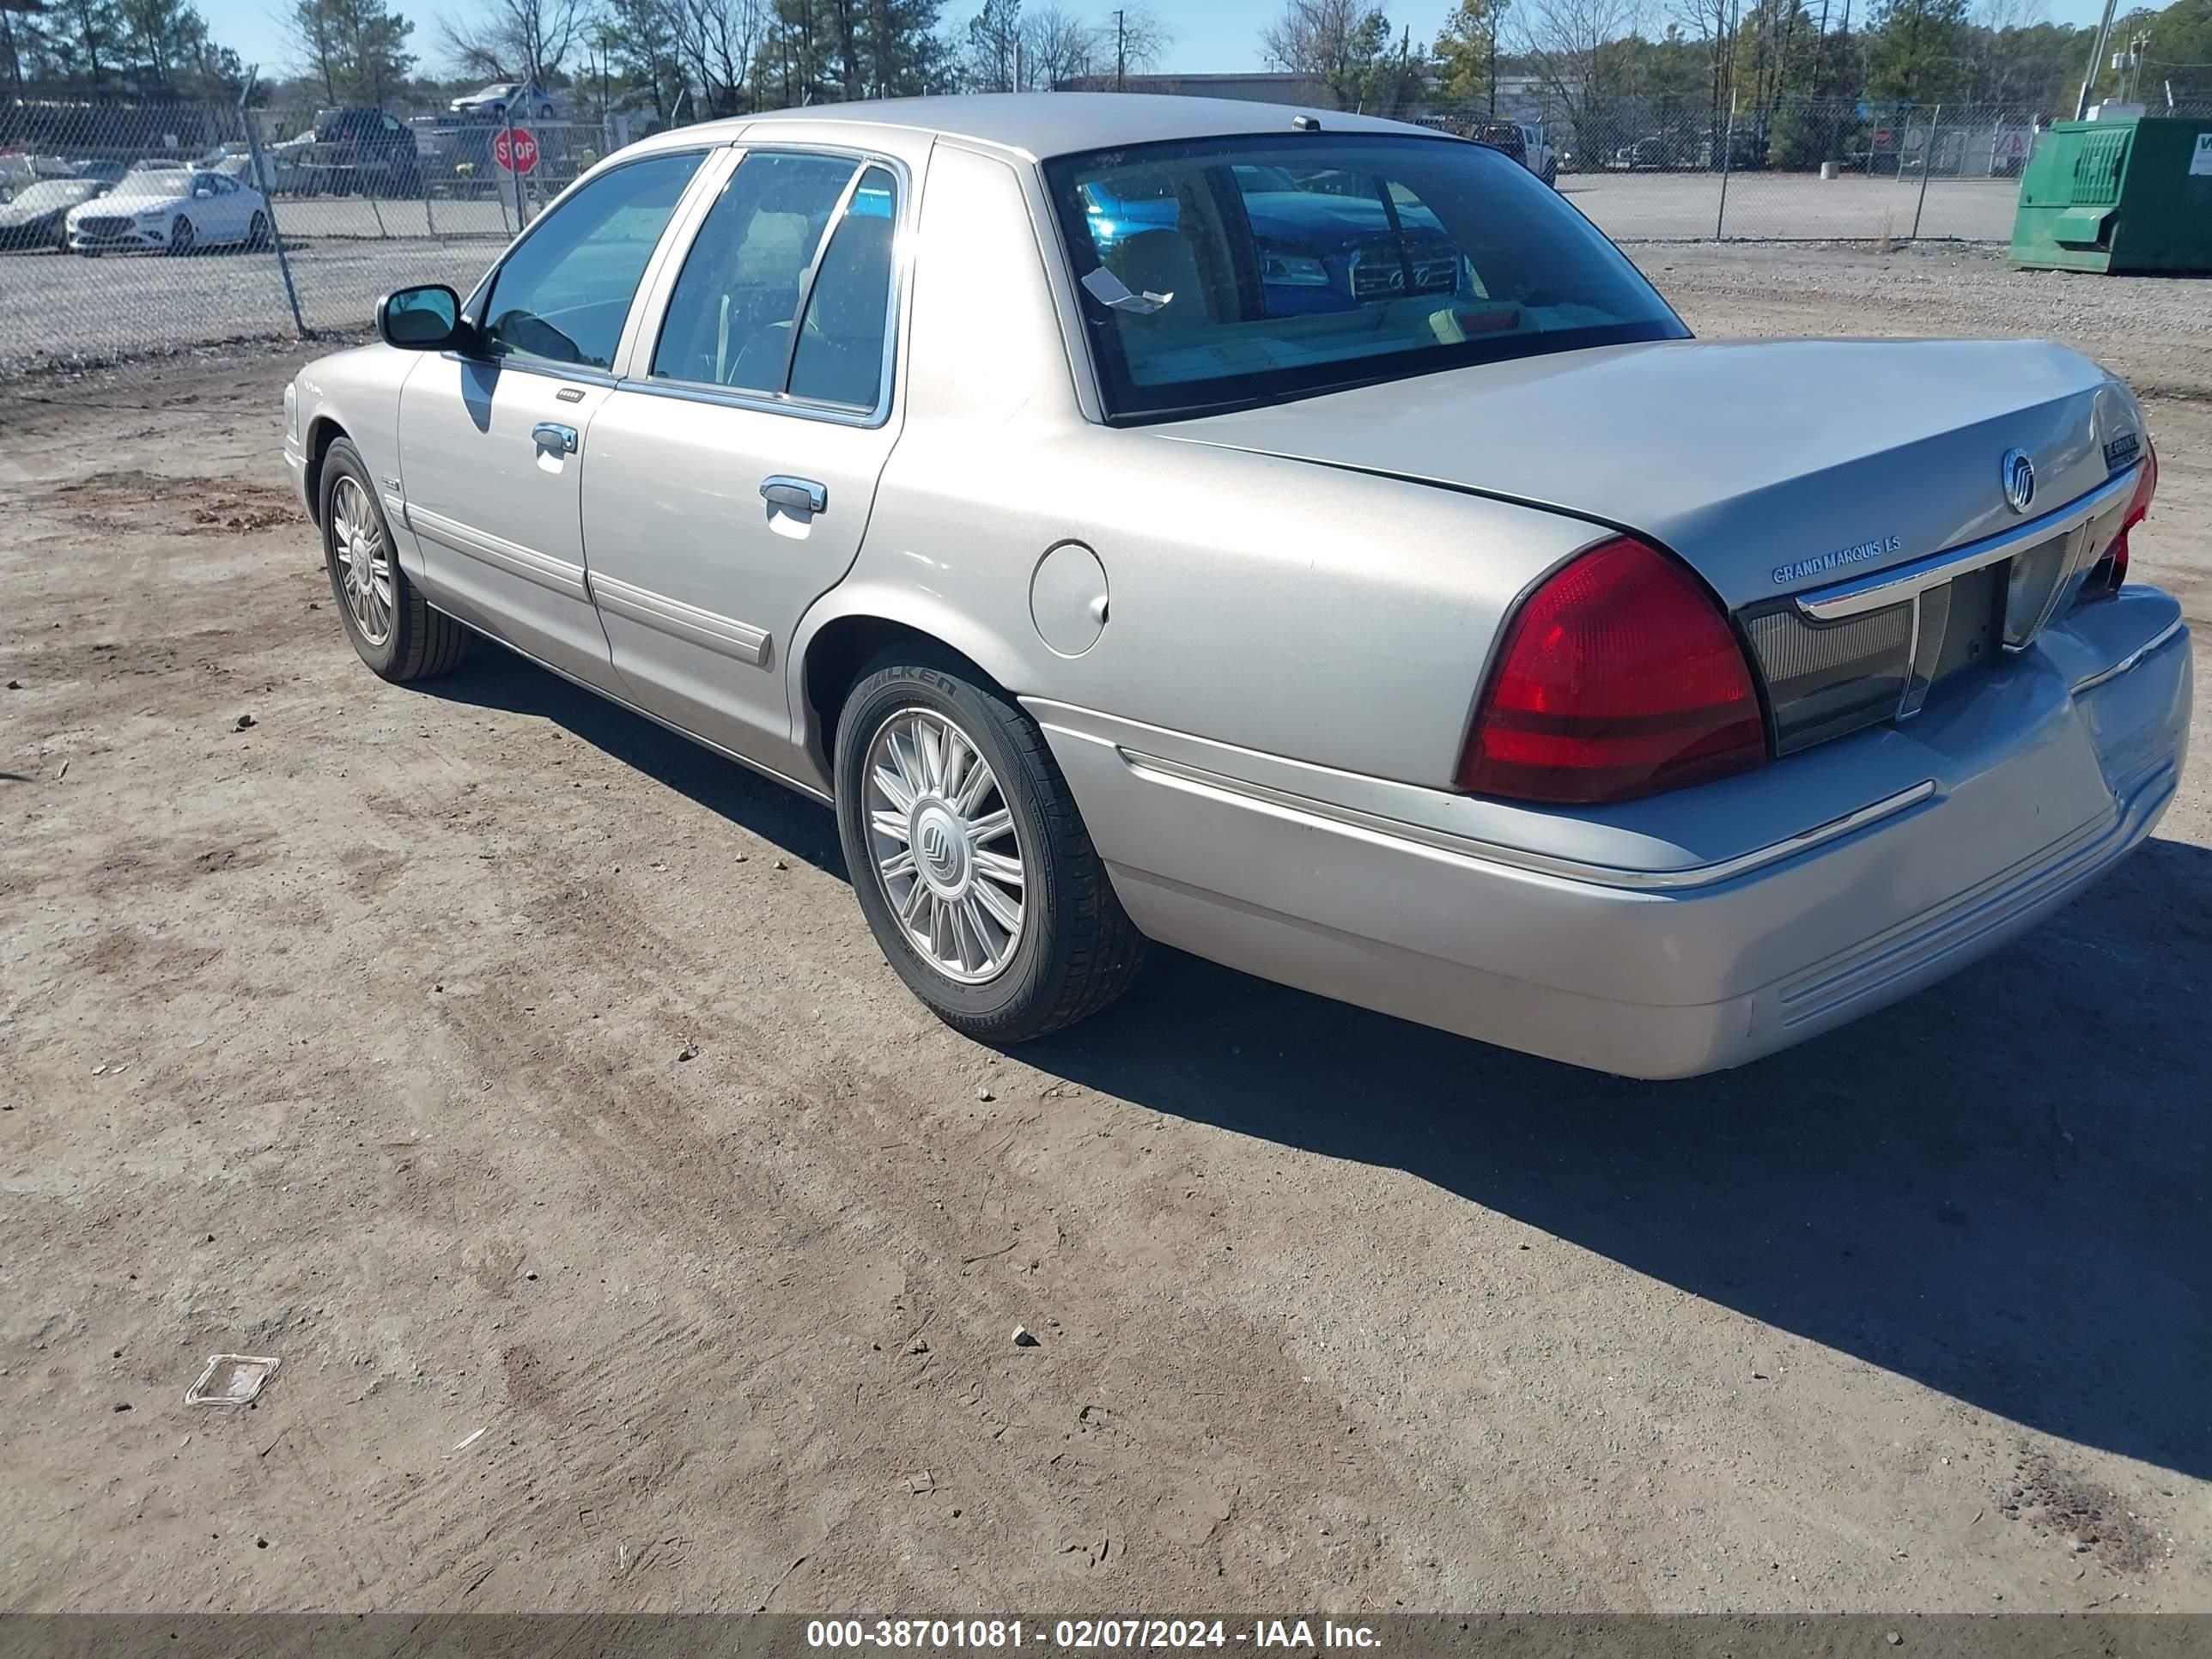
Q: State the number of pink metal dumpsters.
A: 0